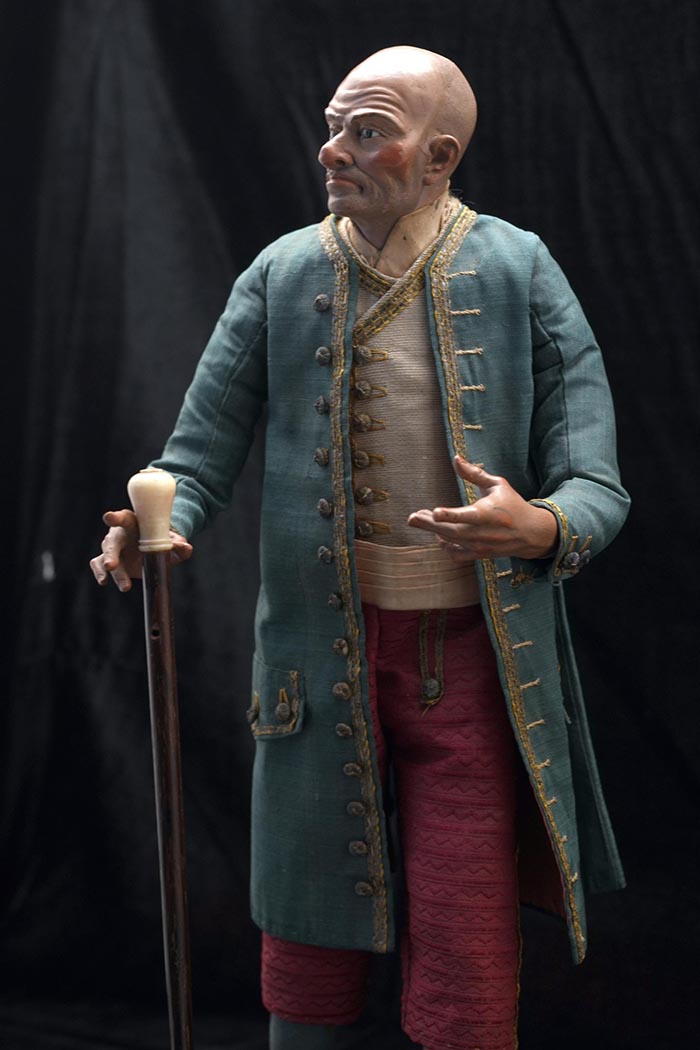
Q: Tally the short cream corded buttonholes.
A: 15